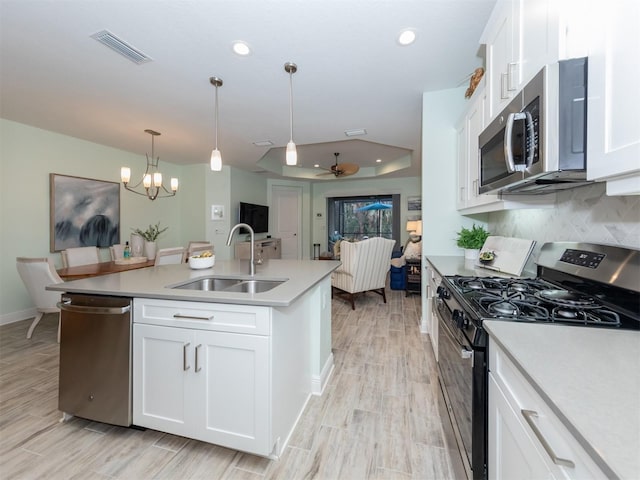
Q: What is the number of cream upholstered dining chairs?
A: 6